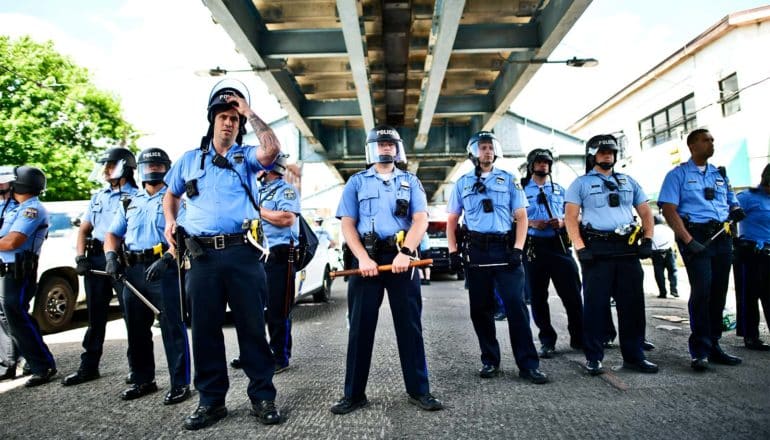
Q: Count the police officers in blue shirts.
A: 12